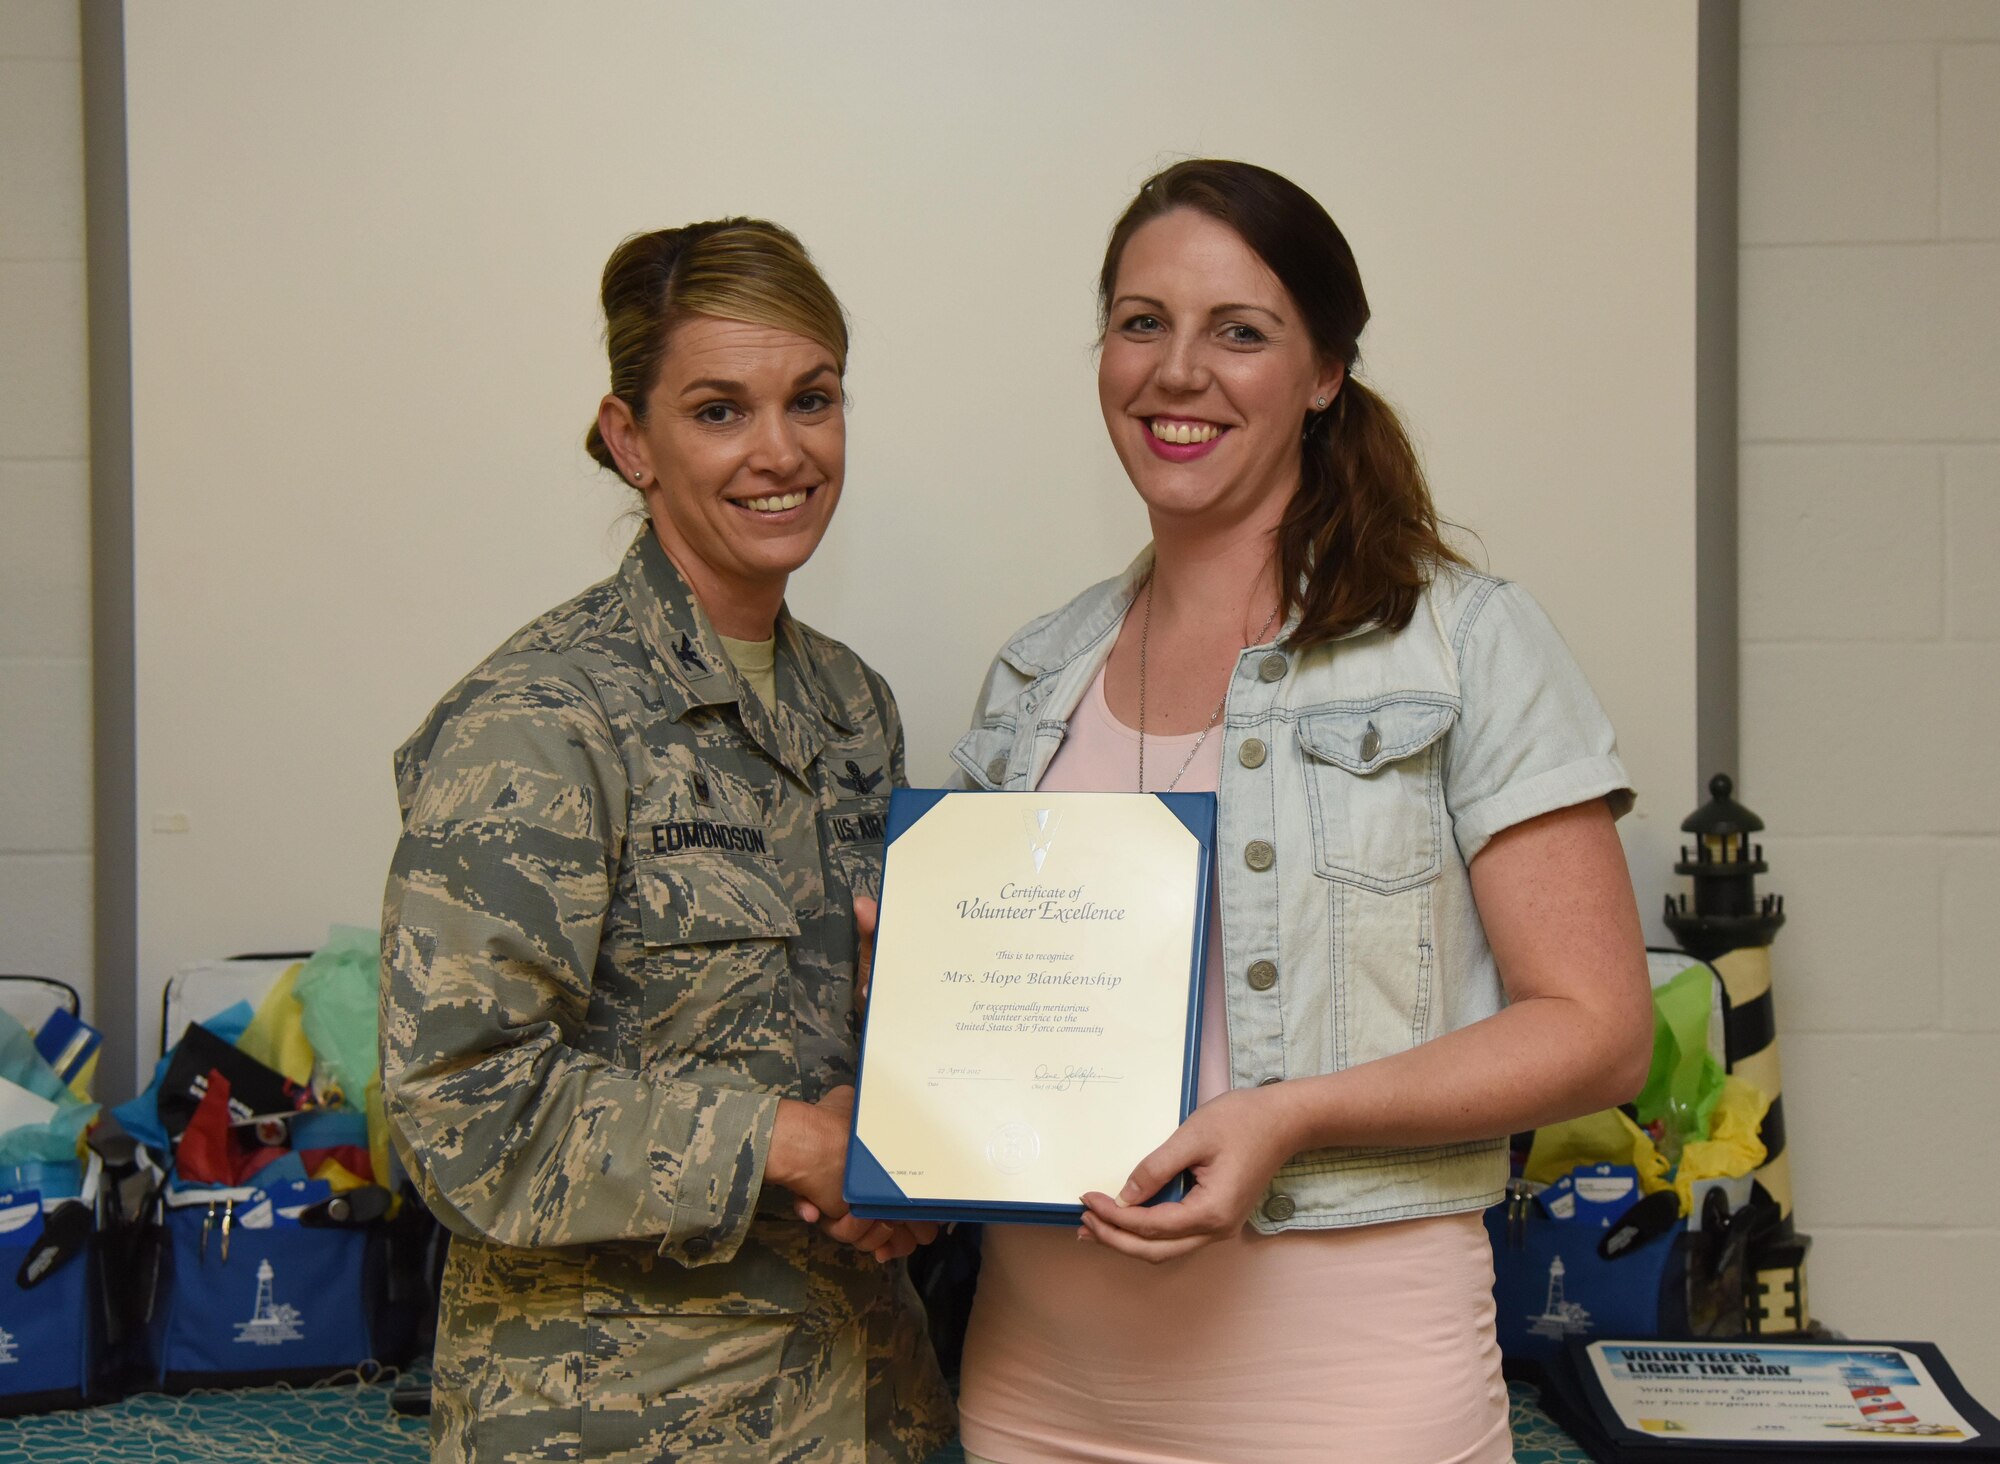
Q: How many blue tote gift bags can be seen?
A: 3